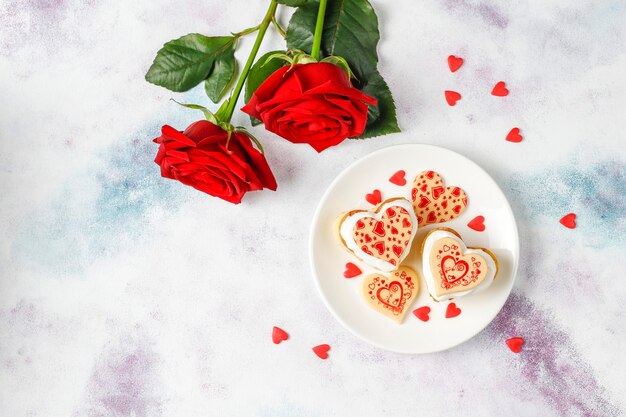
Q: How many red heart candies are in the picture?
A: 14